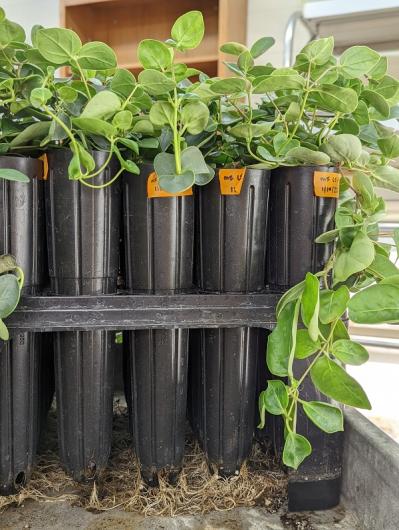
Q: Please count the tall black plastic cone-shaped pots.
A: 5